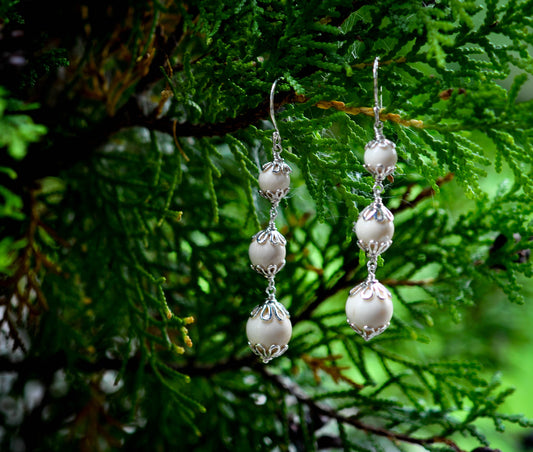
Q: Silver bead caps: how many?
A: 12